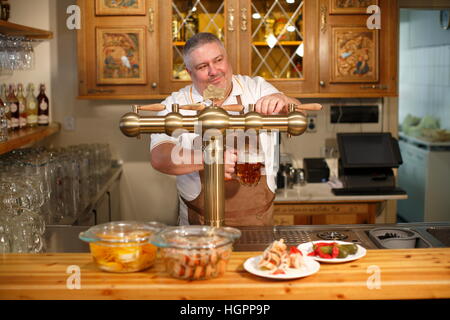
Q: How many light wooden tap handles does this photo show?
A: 4